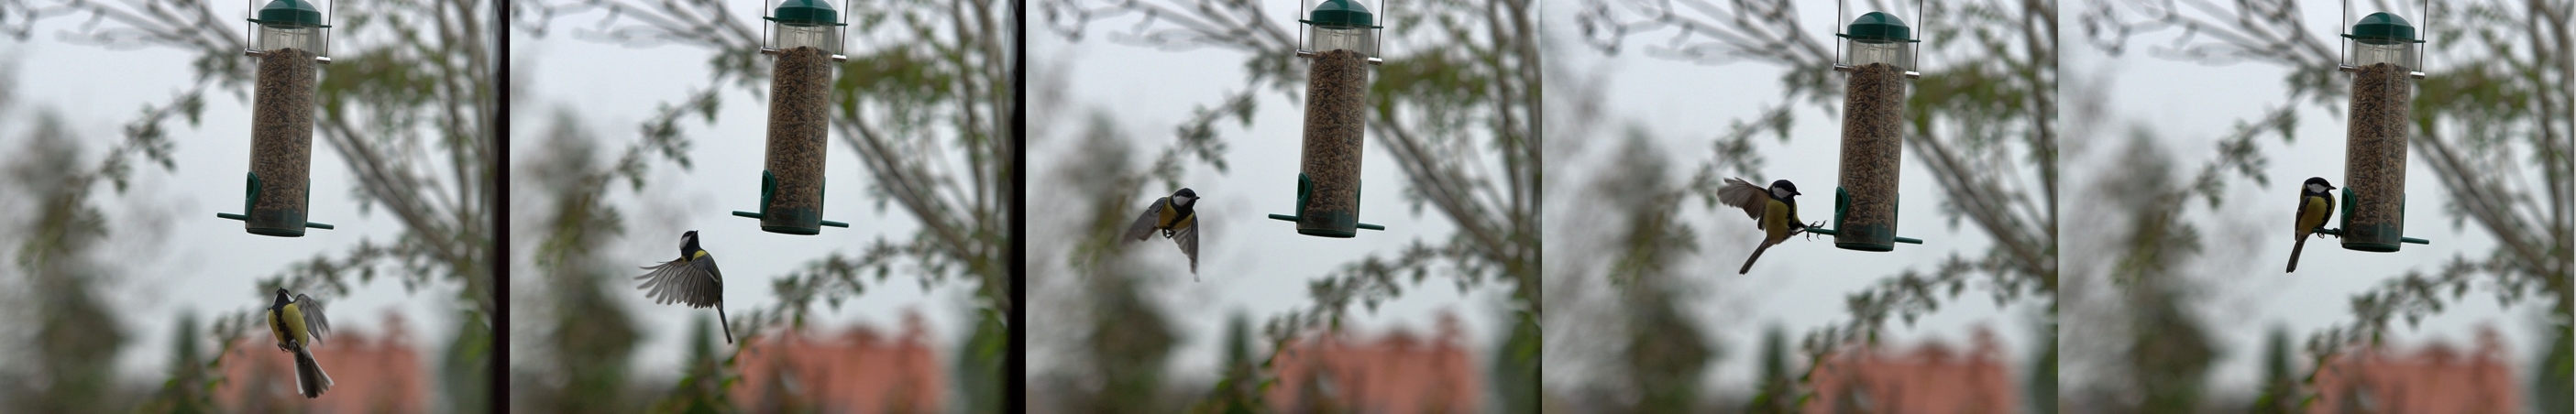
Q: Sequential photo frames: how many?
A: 5